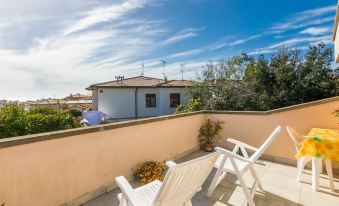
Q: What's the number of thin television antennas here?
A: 3